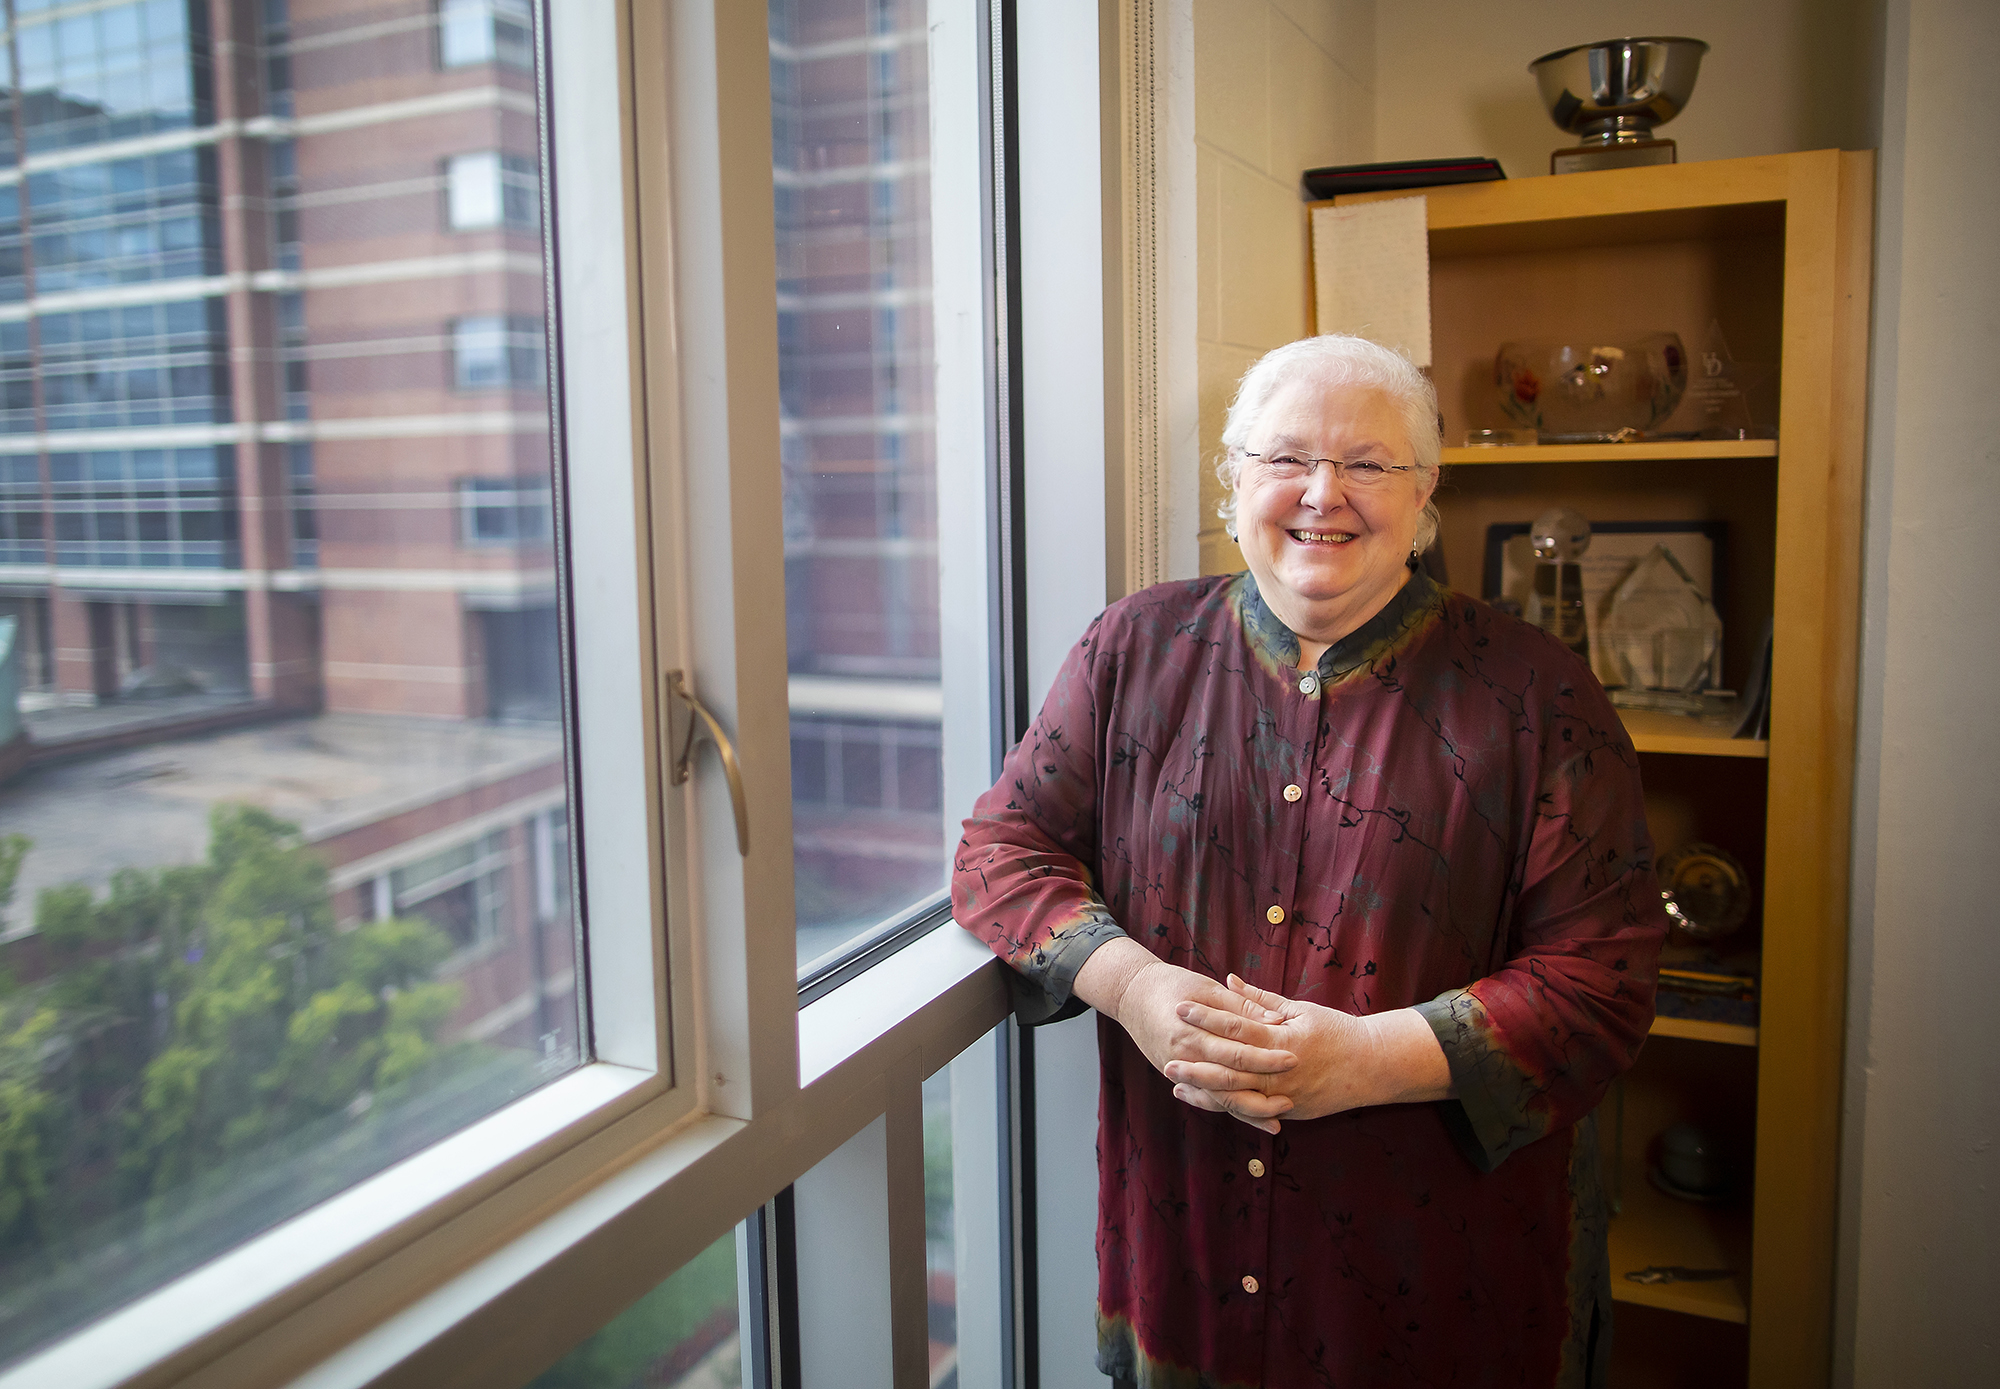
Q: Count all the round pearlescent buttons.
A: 5